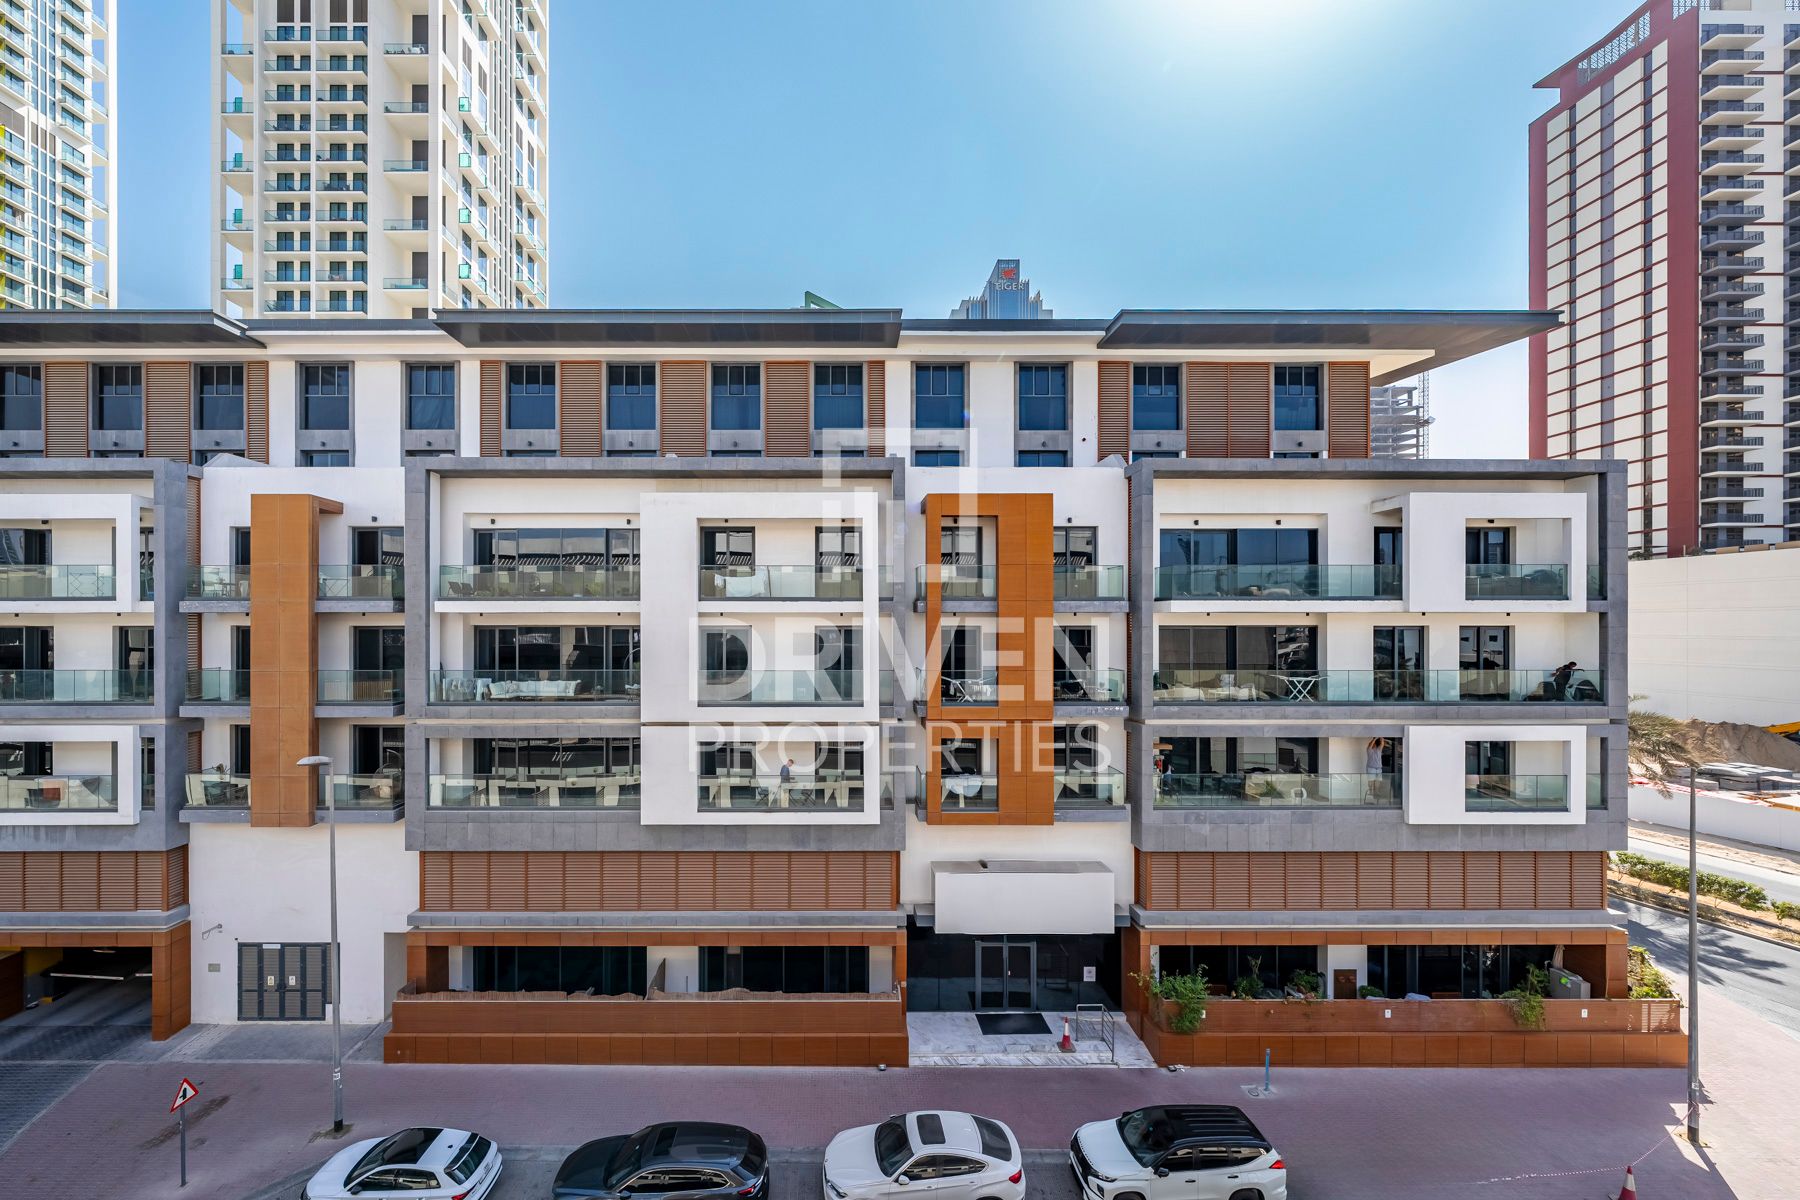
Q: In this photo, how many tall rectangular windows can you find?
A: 13